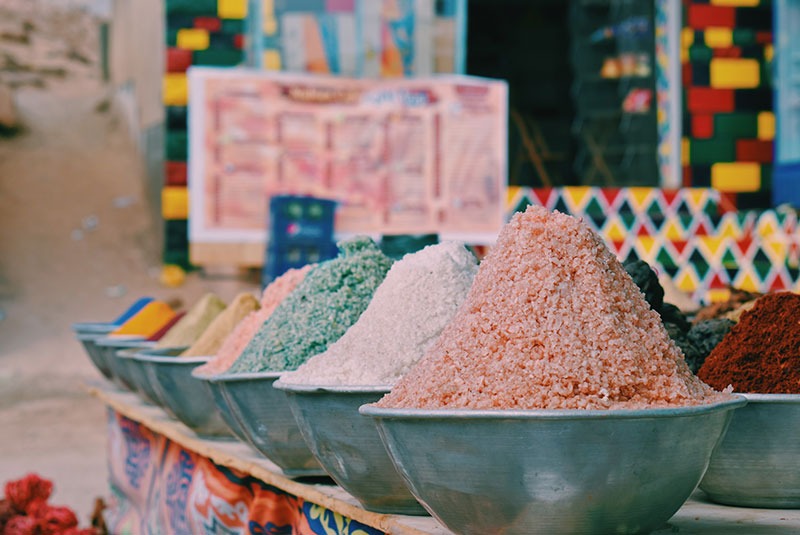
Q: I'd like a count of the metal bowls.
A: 10